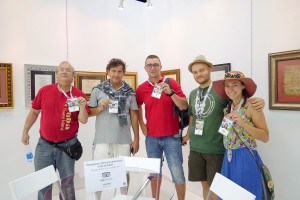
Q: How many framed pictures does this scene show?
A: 7